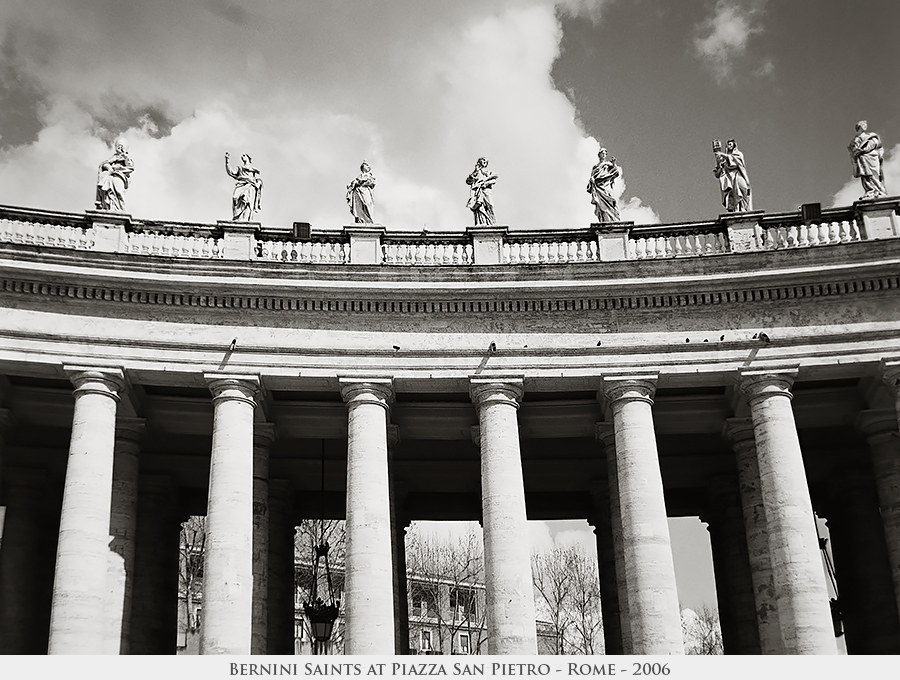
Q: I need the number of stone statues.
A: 7